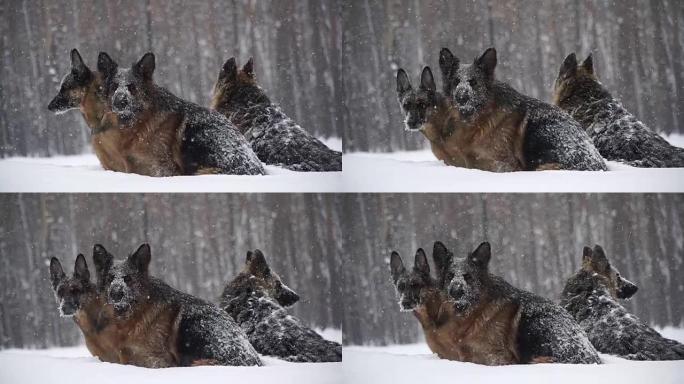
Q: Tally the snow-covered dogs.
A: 12